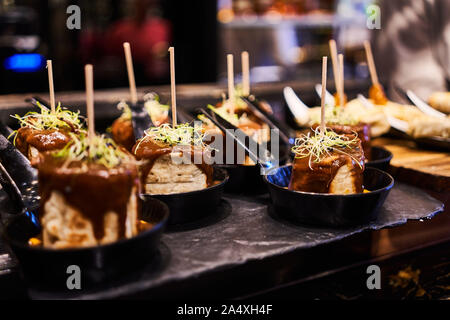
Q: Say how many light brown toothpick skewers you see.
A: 10